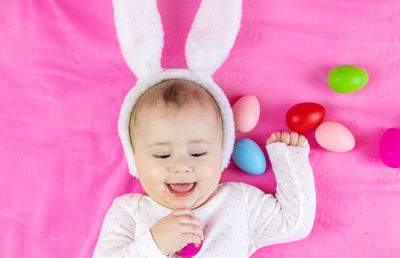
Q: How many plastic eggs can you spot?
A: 7